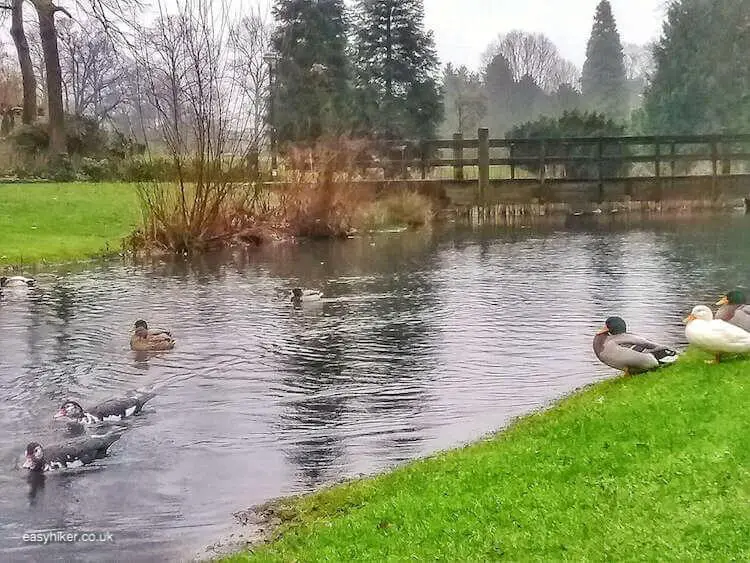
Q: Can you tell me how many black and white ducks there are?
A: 2